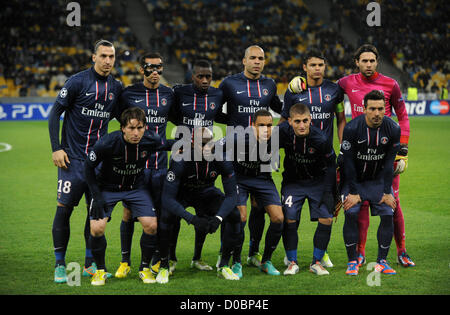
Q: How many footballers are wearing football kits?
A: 11